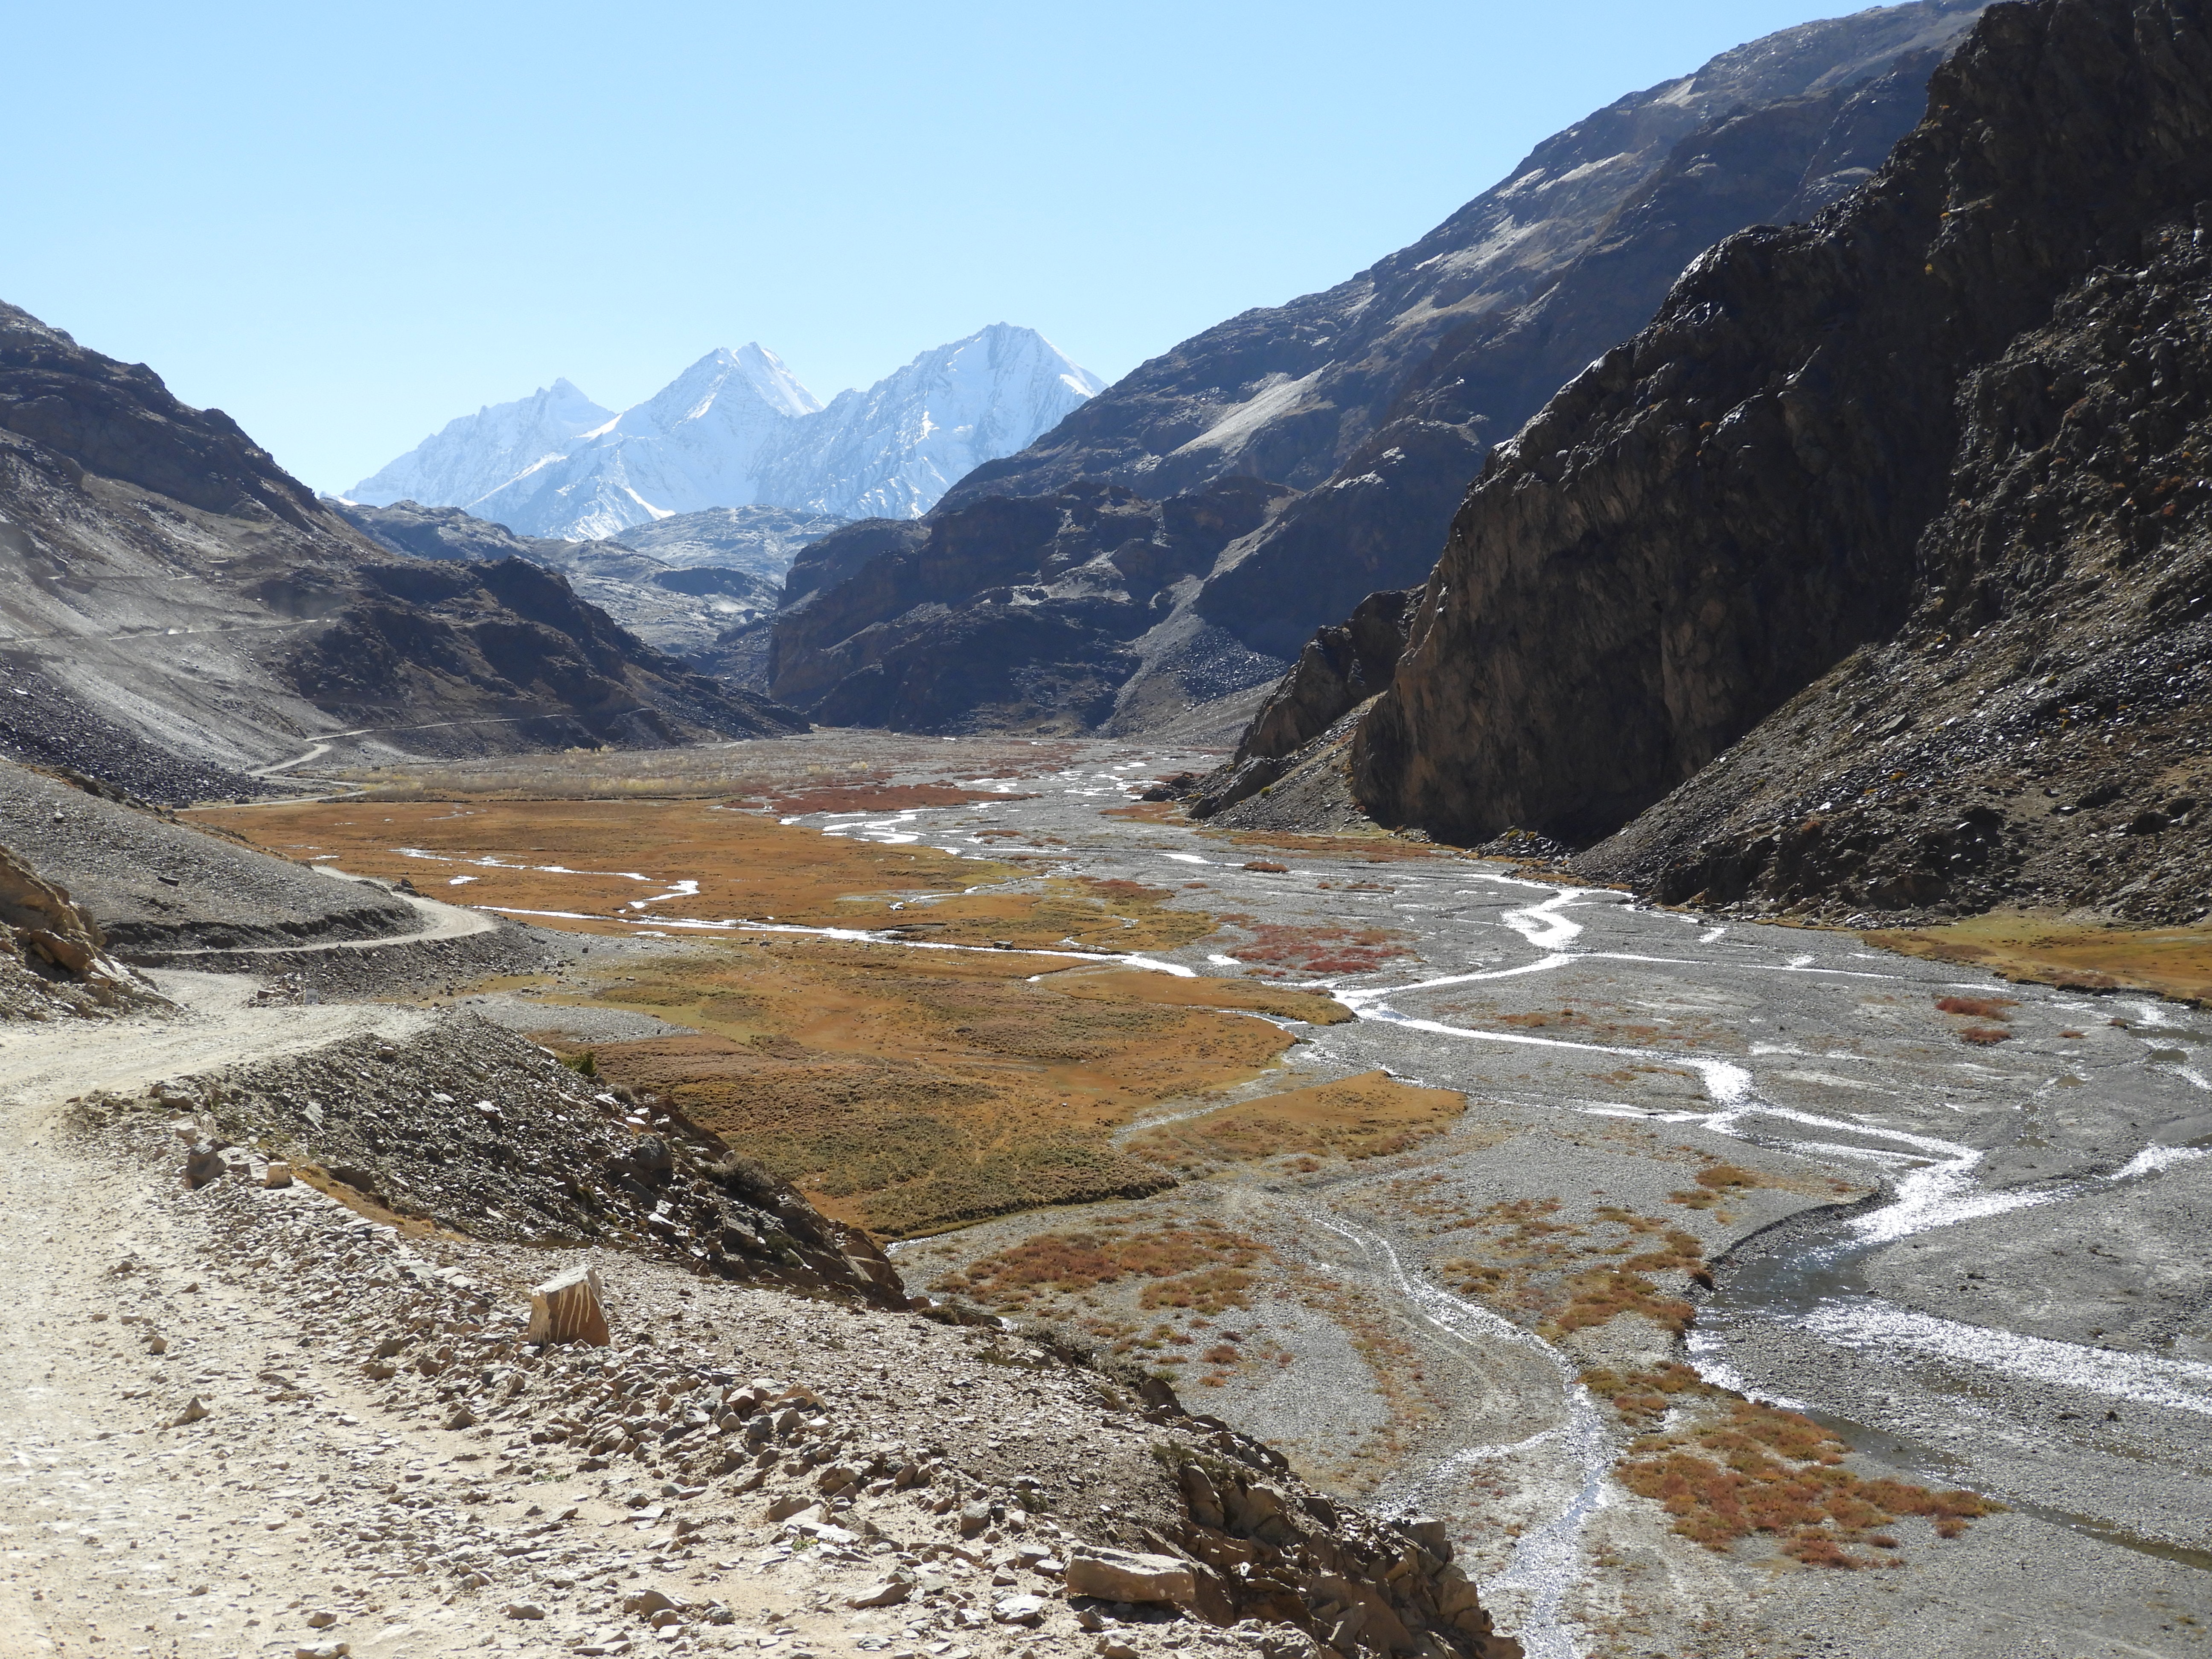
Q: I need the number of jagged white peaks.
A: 3